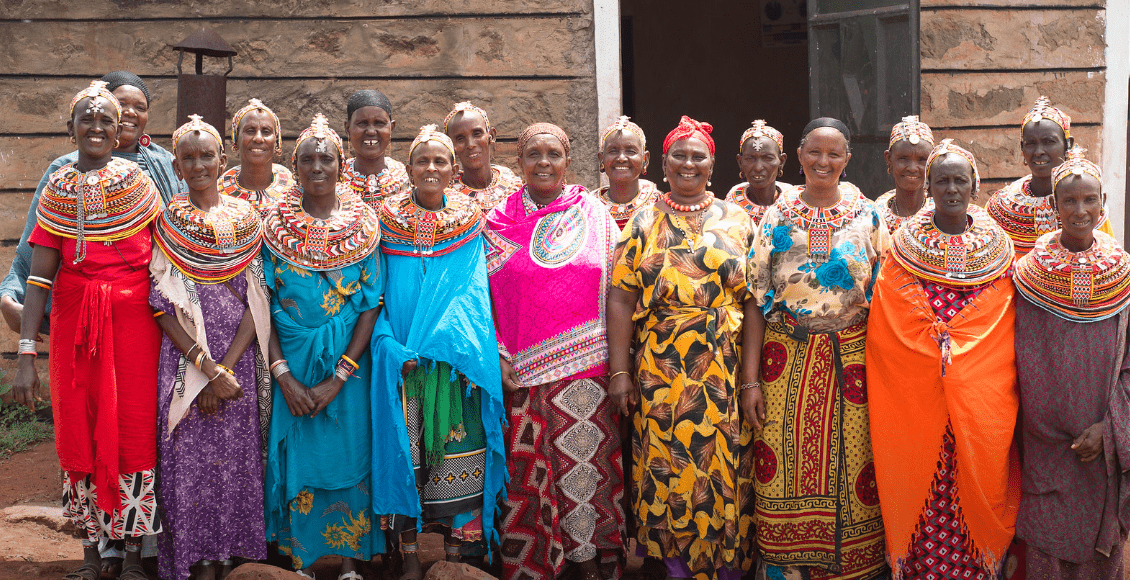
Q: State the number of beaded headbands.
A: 12